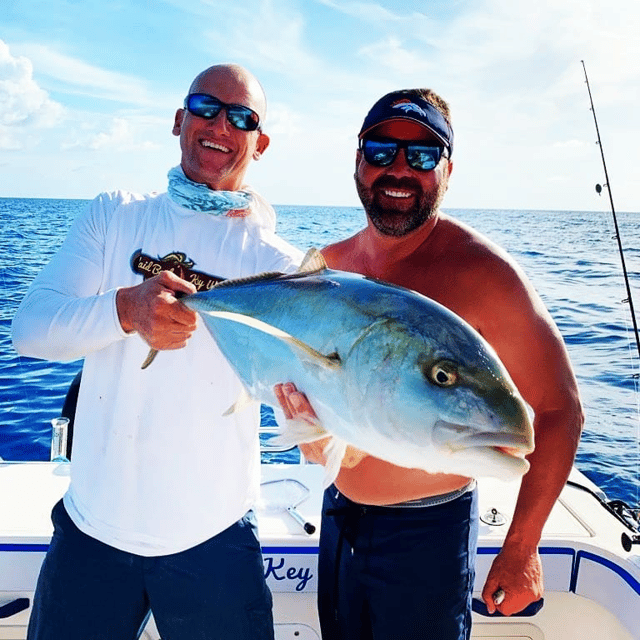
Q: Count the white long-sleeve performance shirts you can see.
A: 1